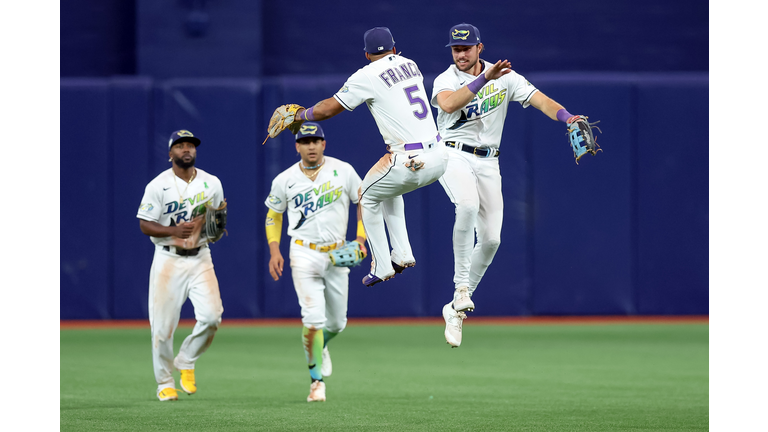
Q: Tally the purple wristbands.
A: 3